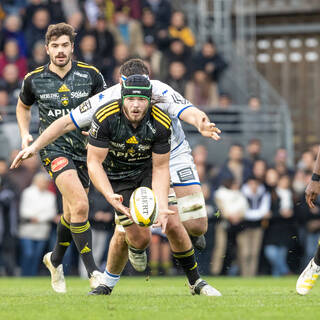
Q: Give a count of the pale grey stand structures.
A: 1